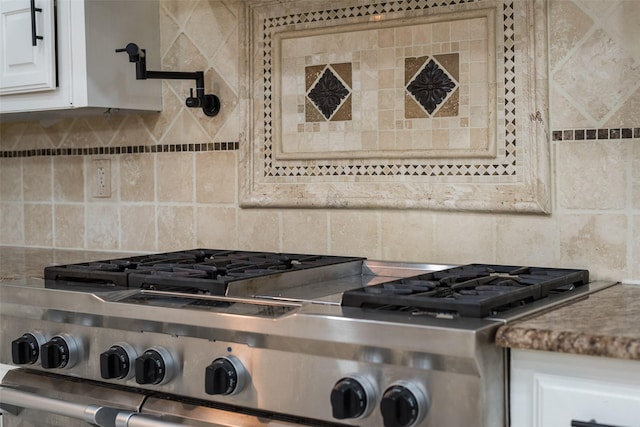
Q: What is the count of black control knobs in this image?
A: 7